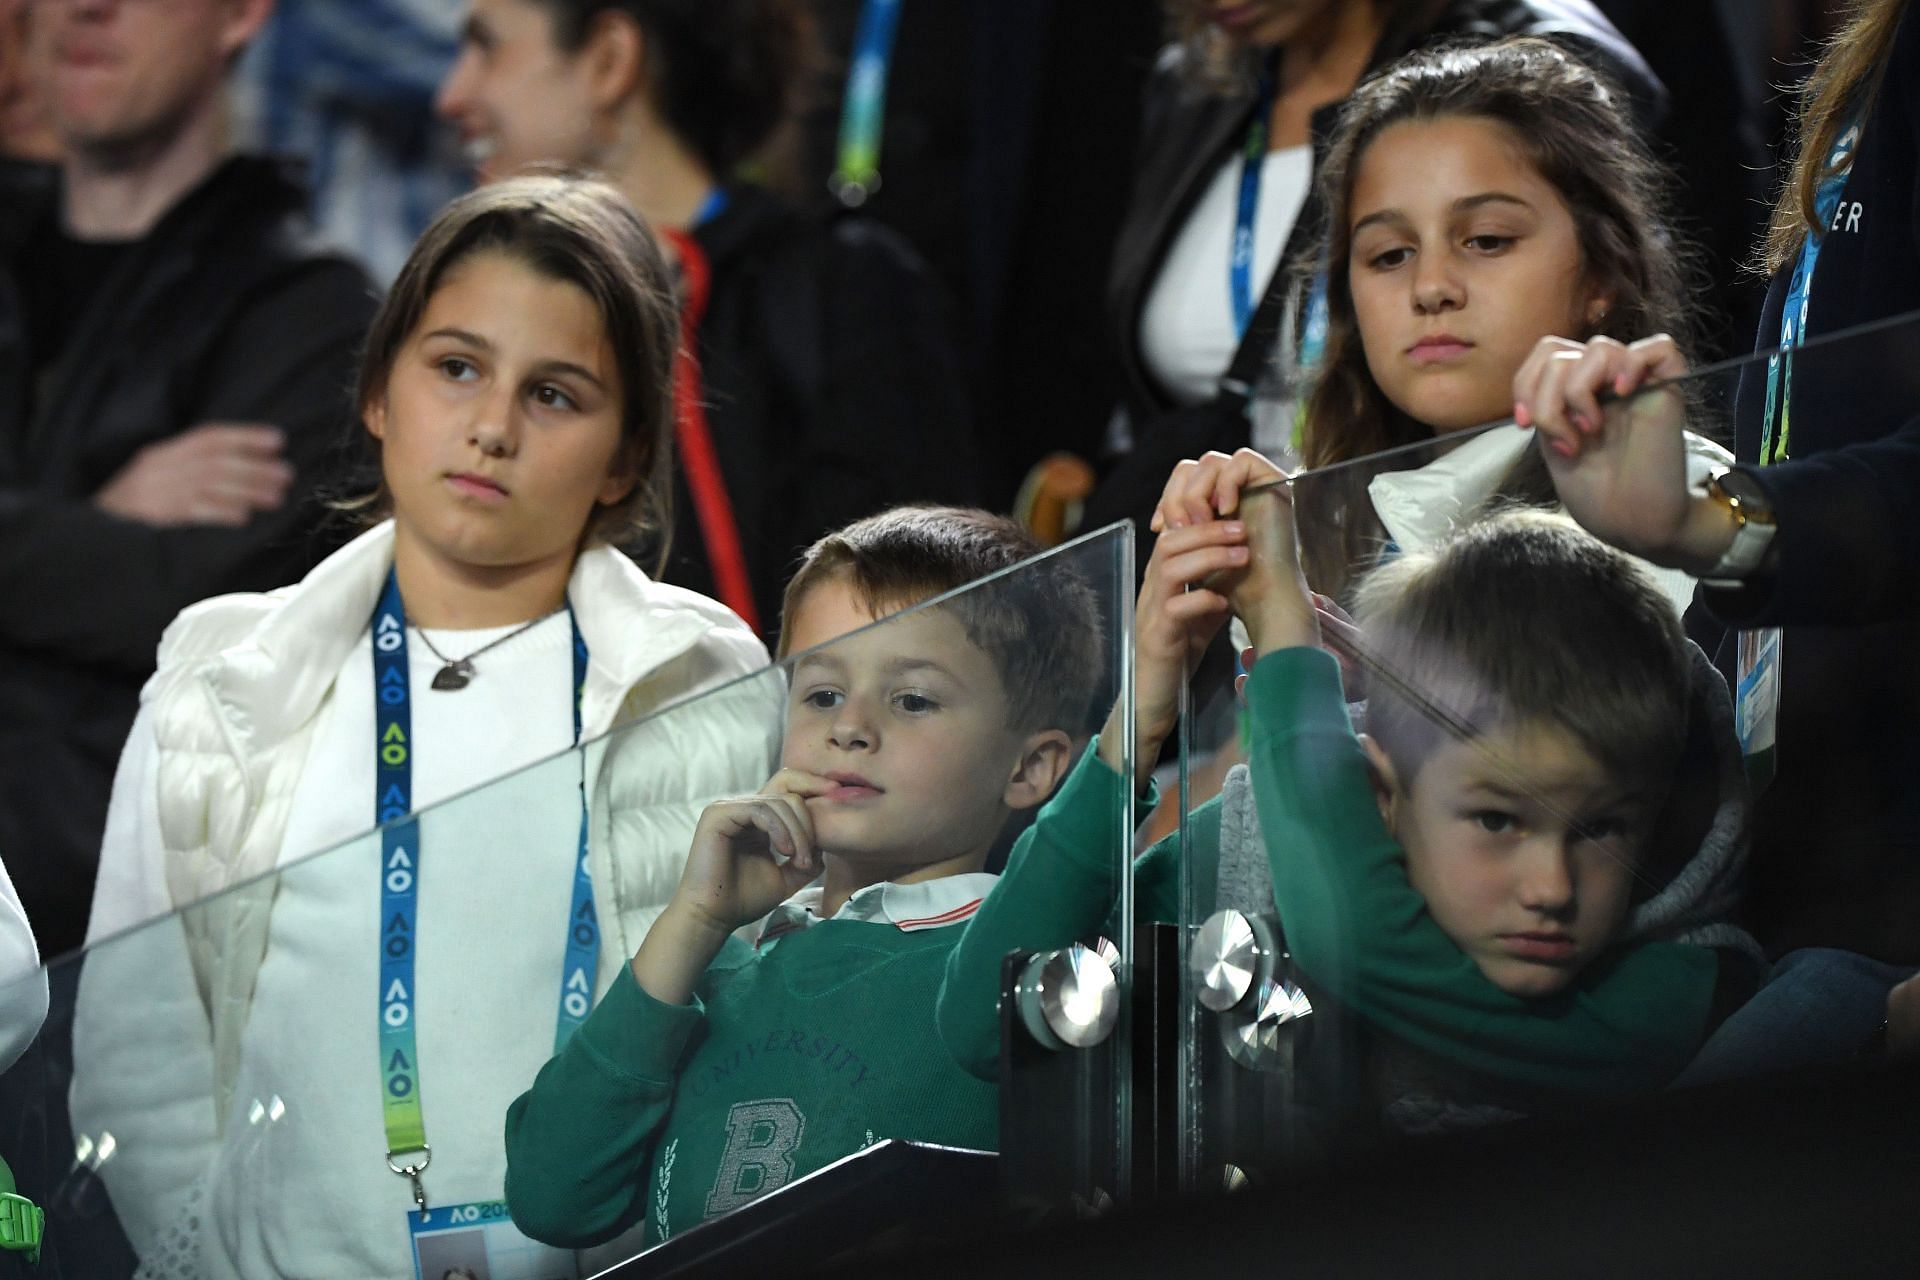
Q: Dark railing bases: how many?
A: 2